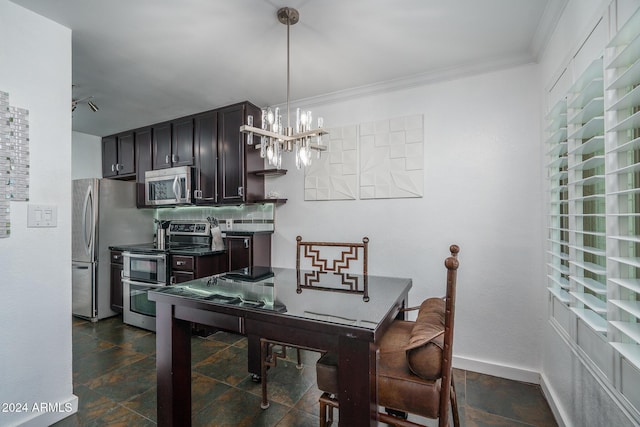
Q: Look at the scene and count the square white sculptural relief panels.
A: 2